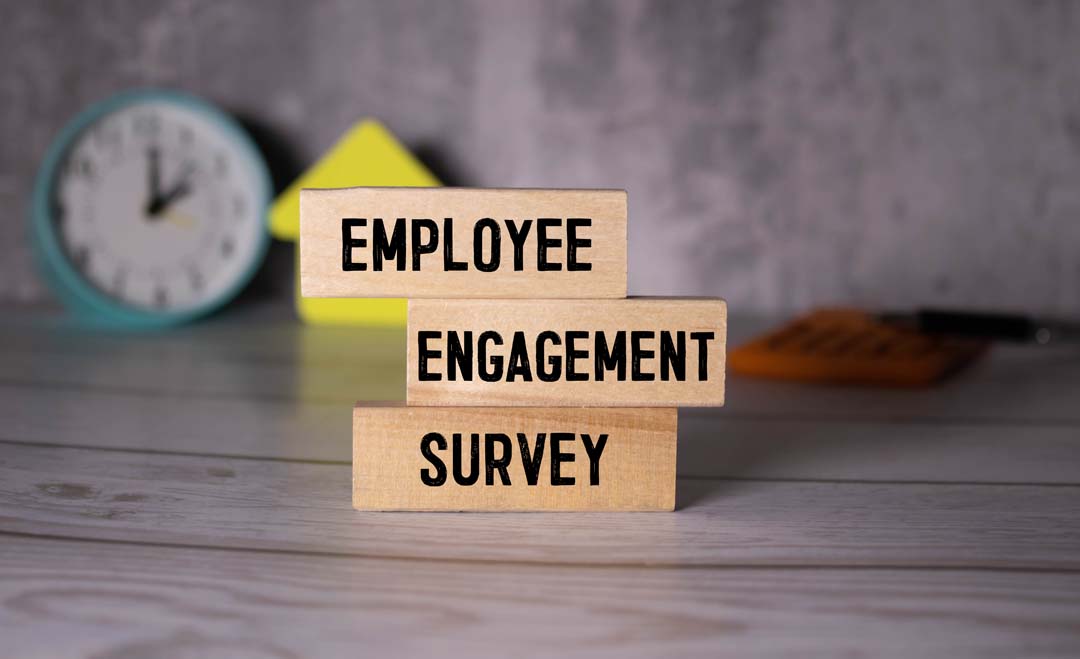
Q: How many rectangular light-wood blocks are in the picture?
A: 3